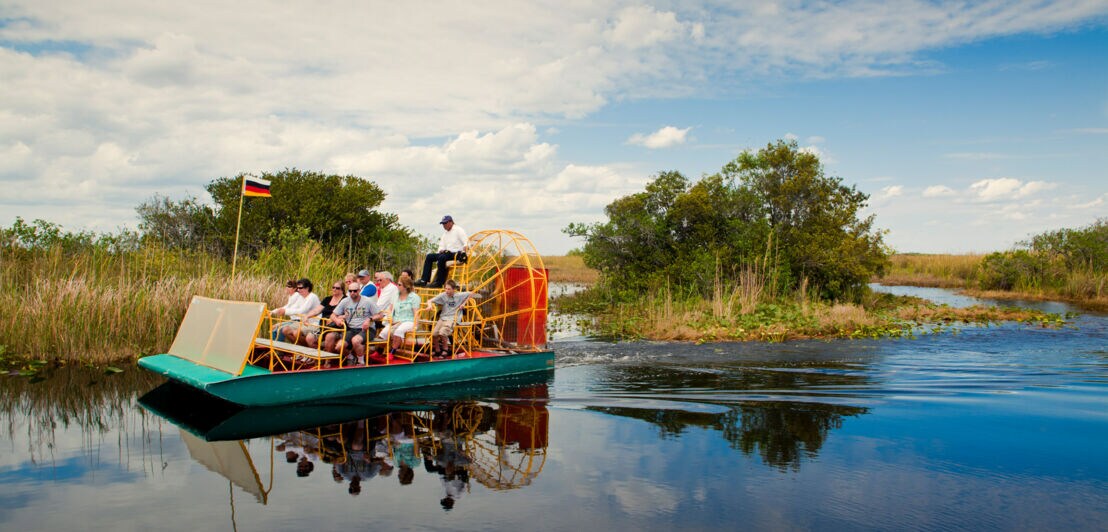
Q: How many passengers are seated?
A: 11